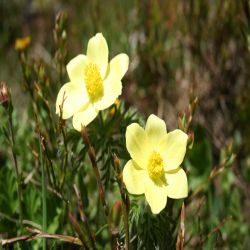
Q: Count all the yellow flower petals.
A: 12